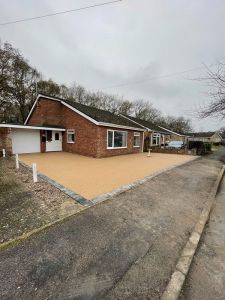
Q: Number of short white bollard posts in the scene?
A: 3